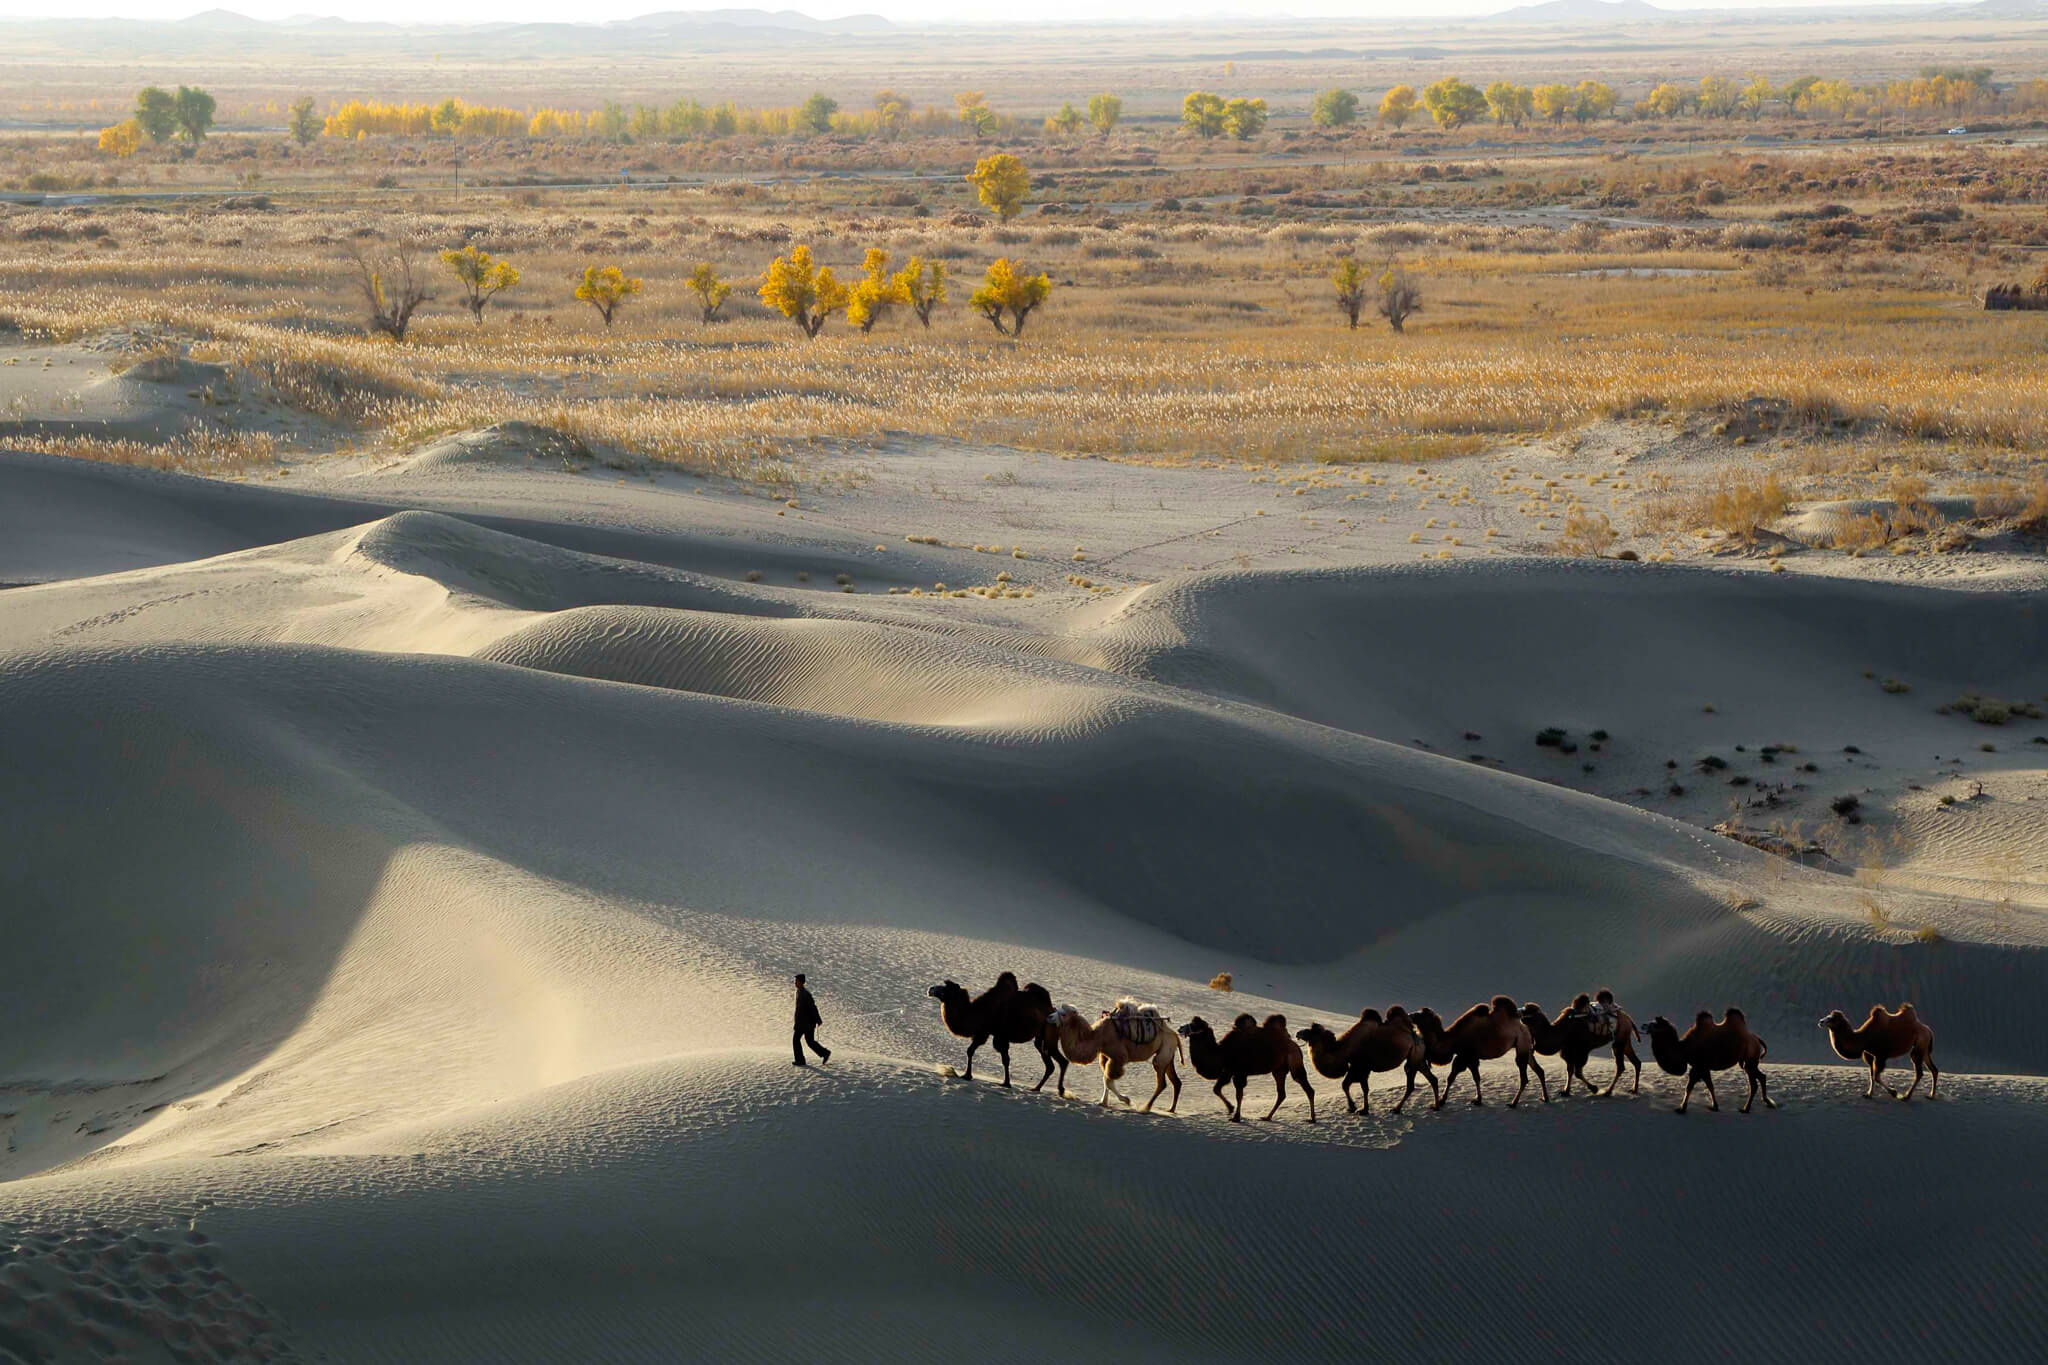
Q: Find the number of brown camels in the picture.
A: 7